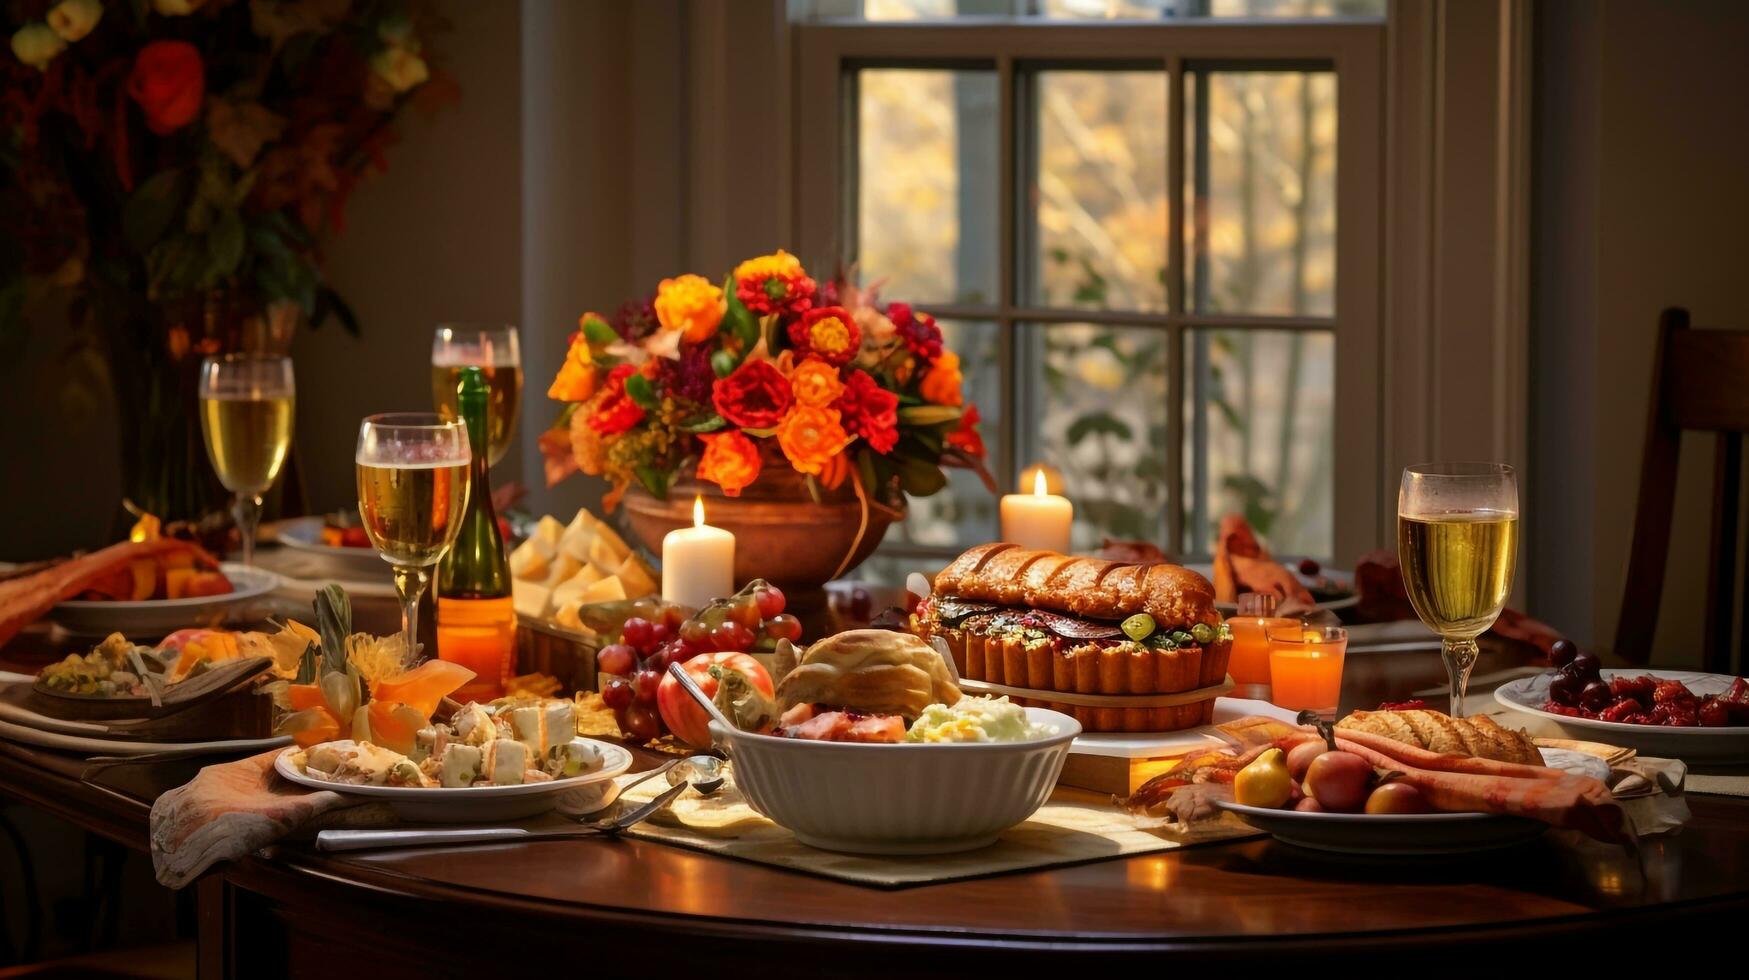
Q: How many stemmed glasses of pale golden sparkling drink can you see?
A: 4